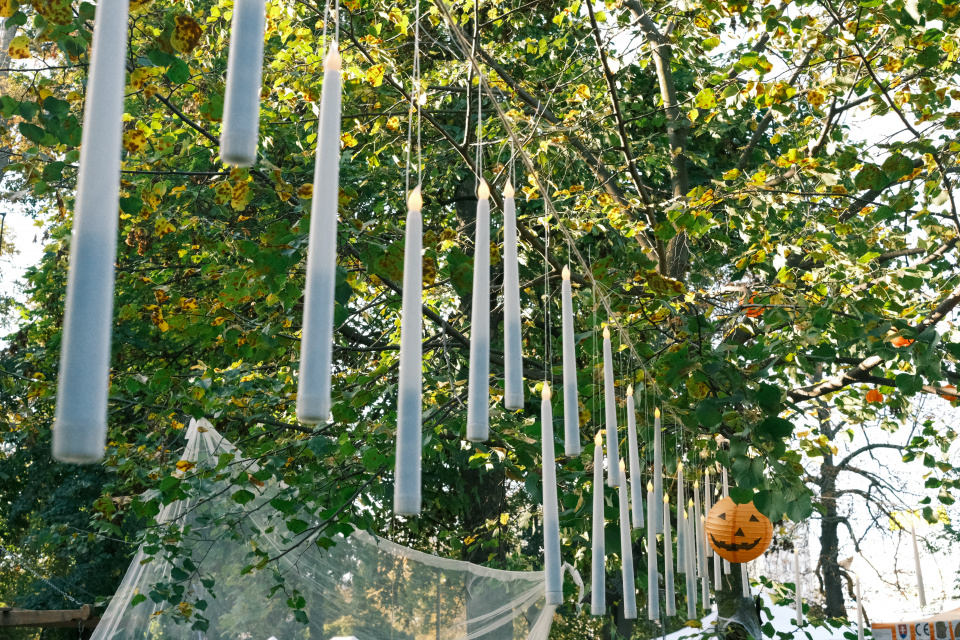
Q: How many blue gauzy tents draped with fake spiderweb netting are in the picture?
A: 0